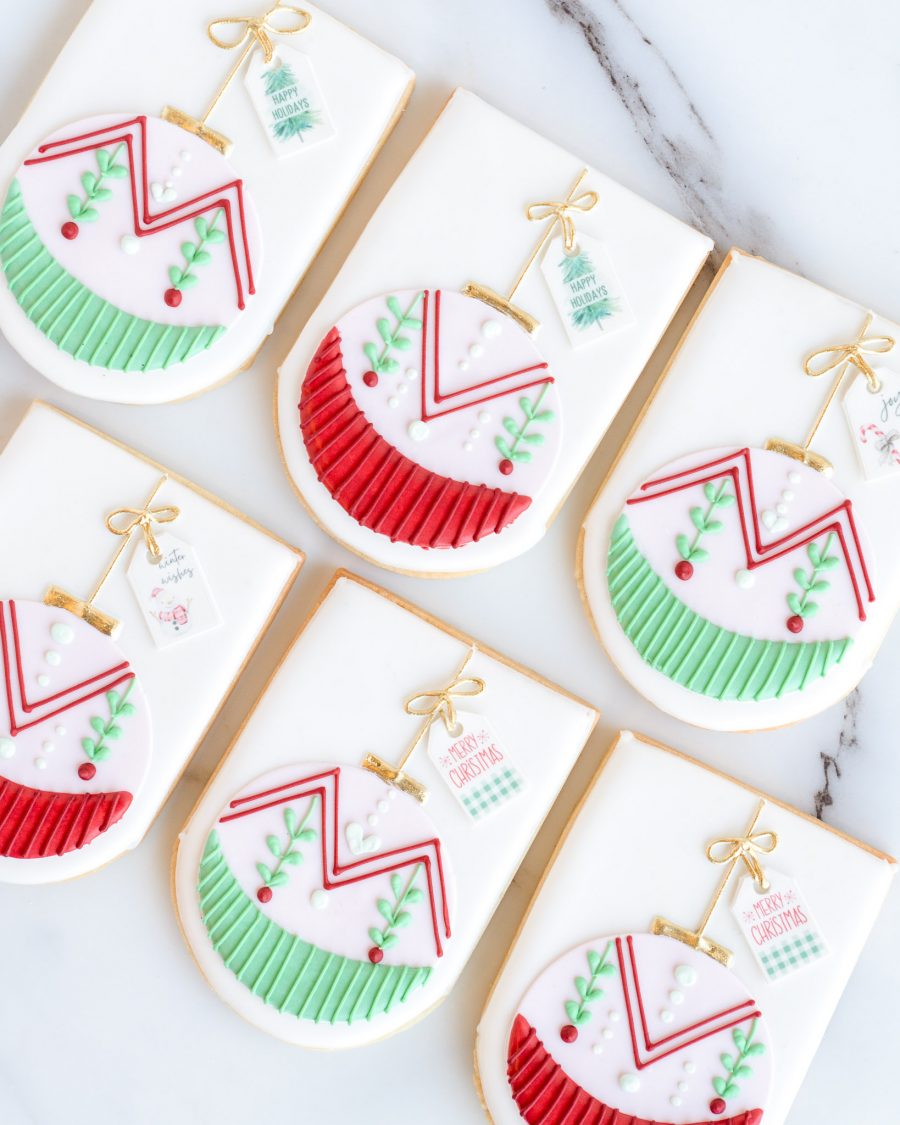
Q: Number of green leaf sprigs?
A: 11